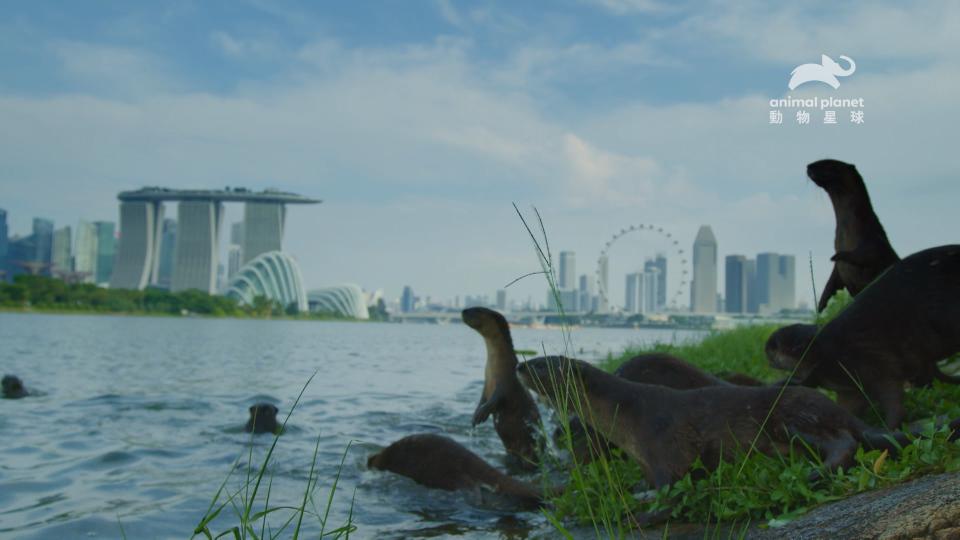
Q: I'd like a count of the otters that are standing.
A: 2